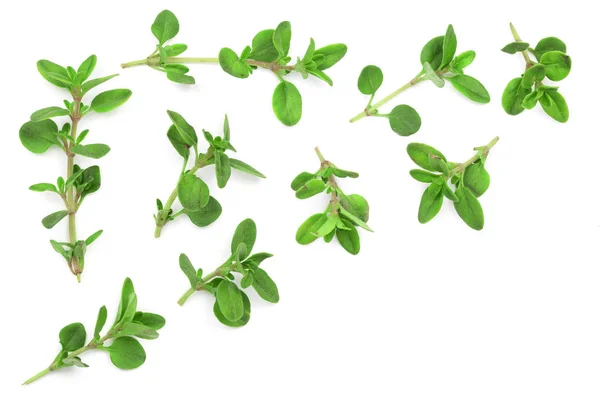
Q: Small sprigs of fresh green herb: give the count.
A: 9